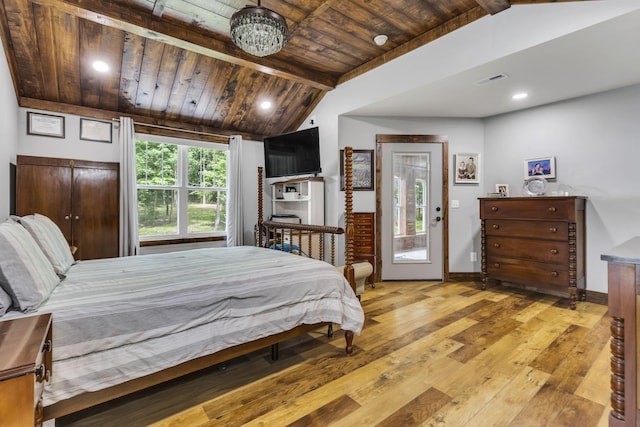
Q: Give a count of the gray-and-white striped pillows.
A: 2